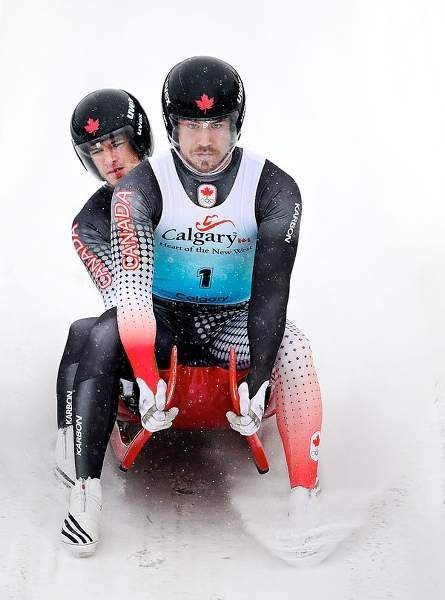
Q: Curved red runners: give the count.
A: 2